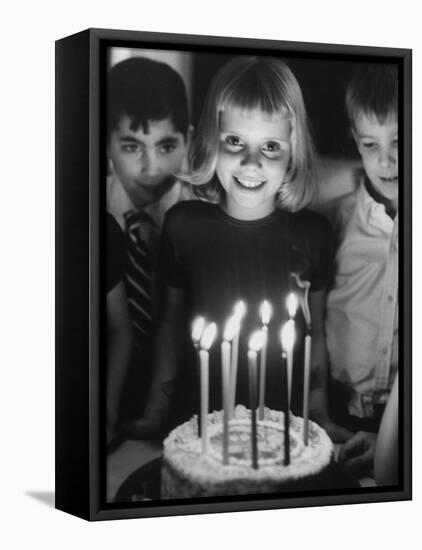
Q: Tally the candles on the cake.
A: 9